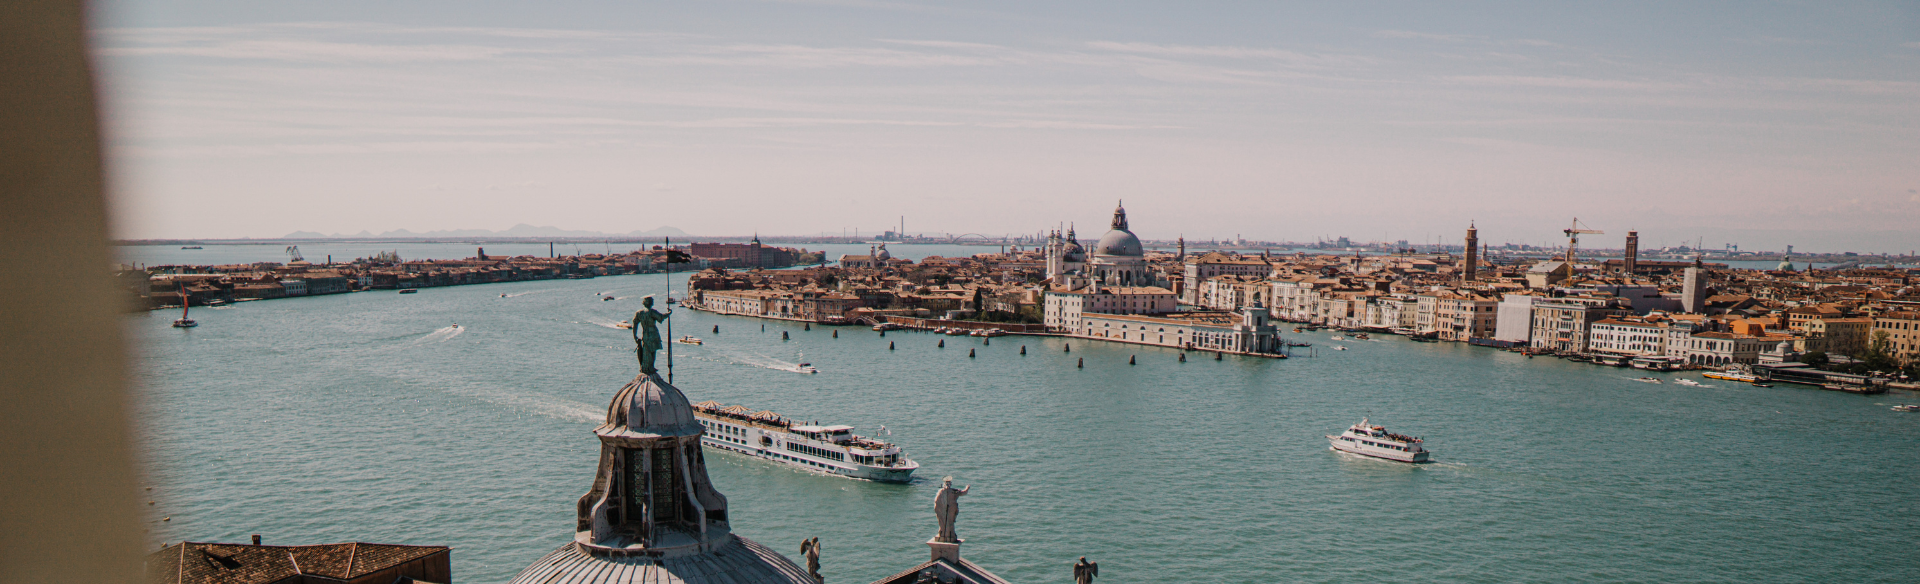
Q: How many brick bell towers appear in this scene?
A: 2